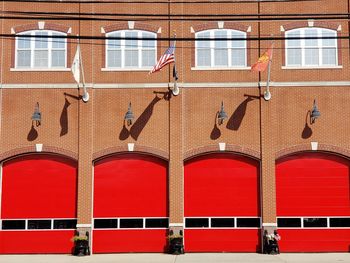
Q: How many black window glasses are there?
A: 12